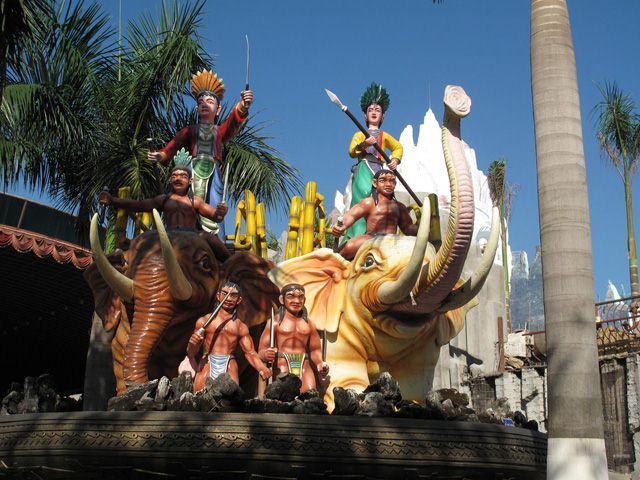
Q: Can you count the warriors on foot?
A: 2